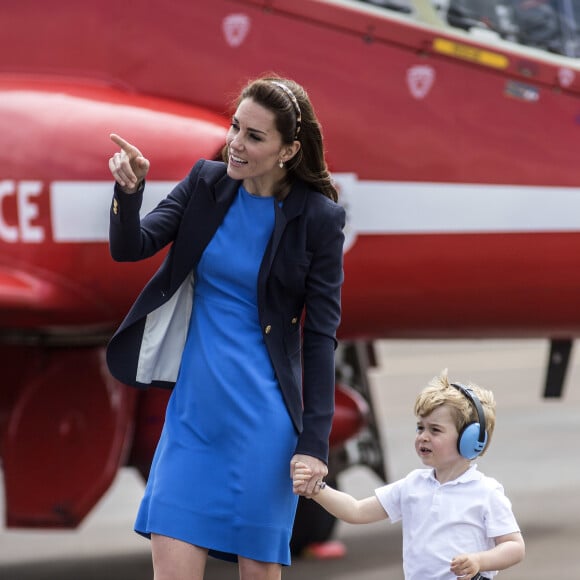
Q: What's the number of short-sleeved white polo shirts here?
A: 1